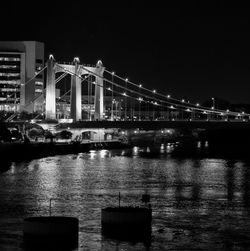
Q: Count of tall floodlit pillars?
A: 3